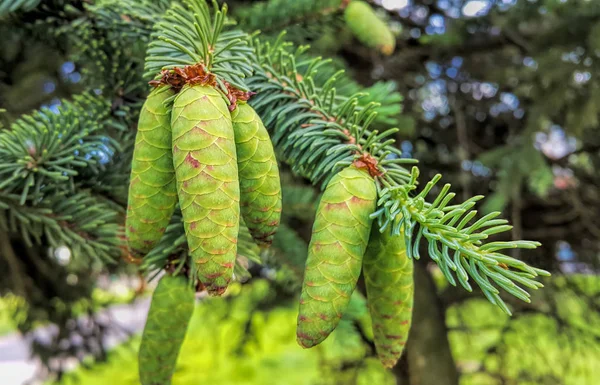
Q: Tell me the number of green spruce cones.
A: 7